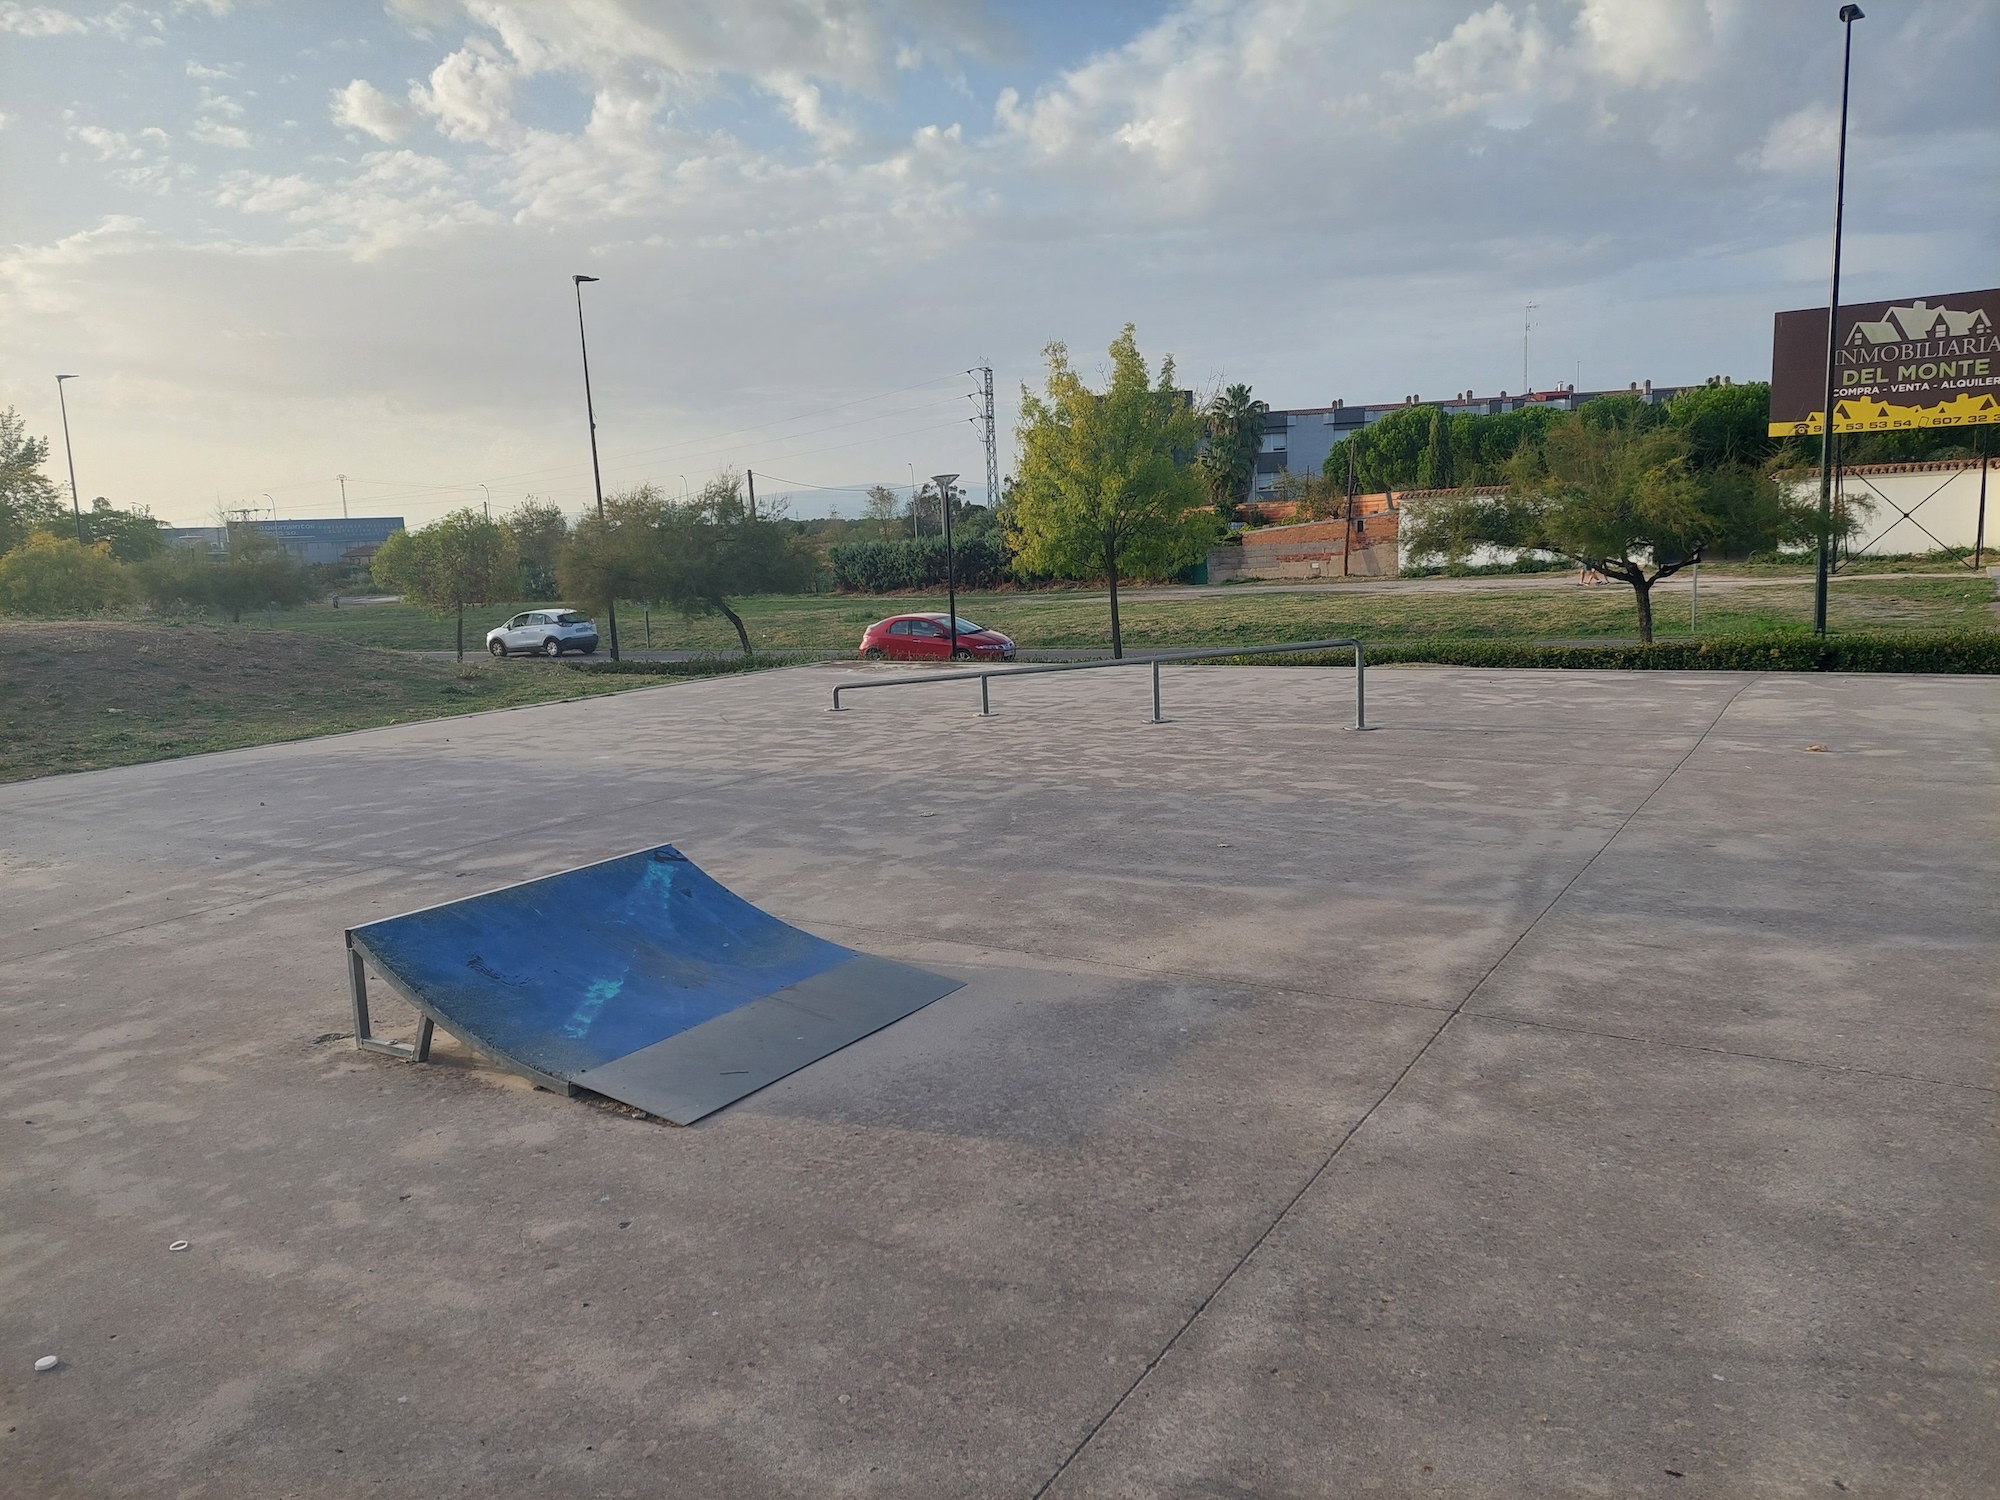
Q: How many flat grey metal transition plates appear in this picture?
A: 1